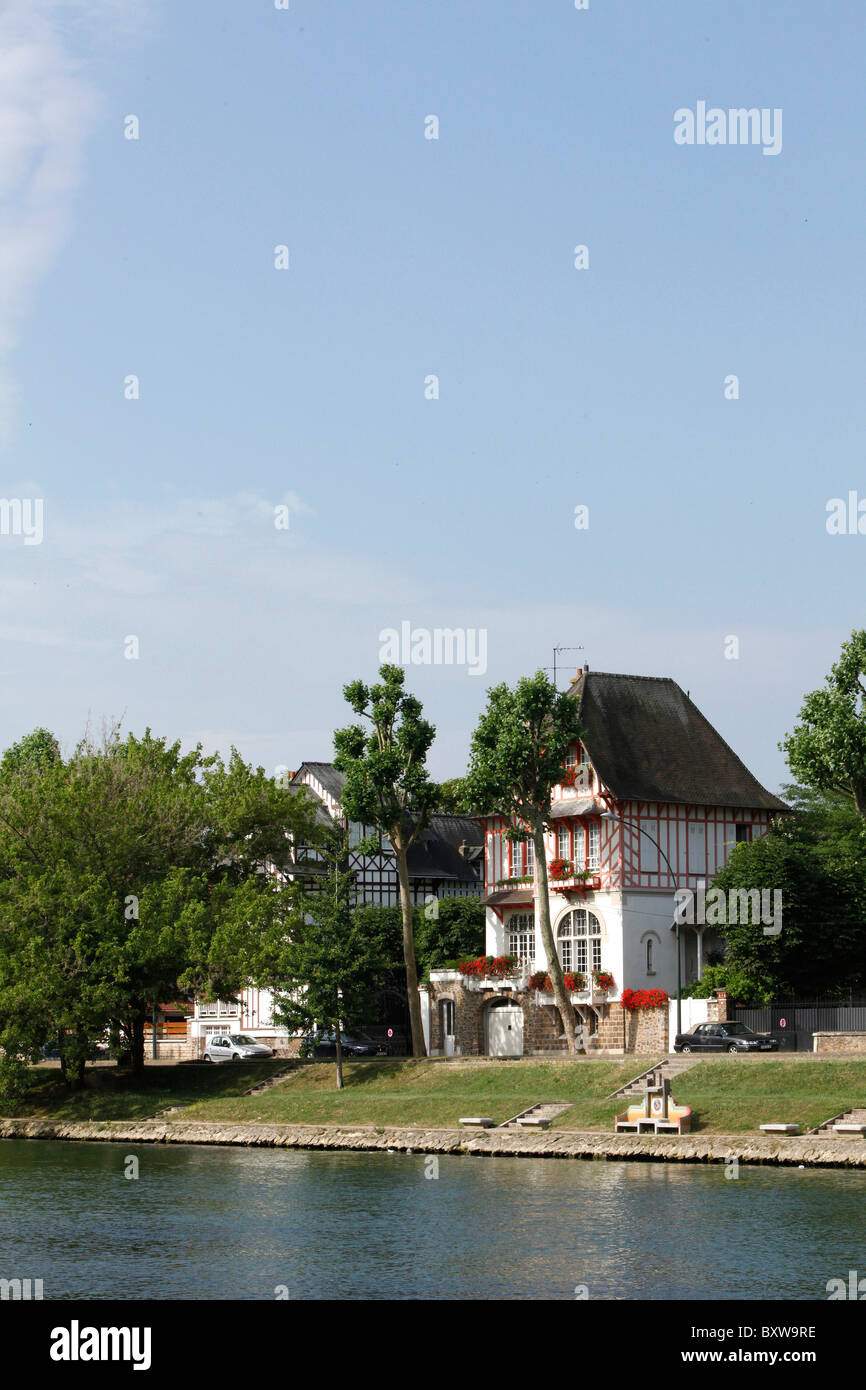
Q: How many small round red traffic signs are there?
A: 2